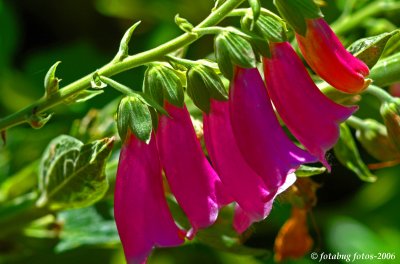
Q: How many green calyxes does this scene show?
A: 6